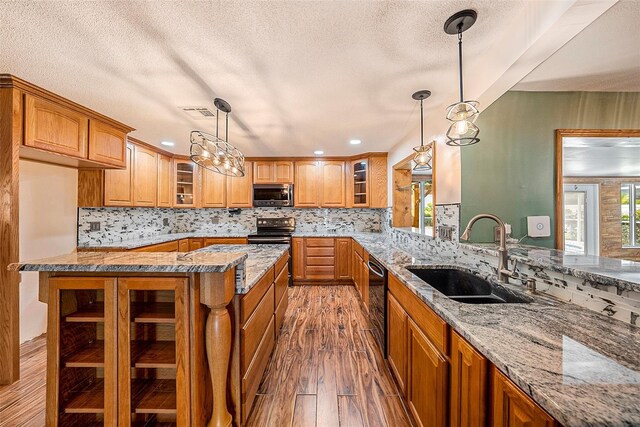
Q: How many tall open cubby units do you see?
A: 2